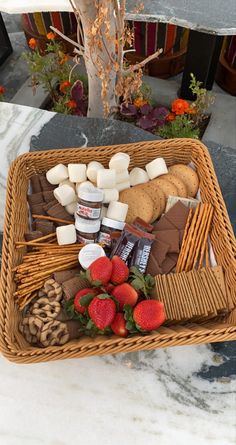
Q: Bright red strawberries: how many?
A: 7